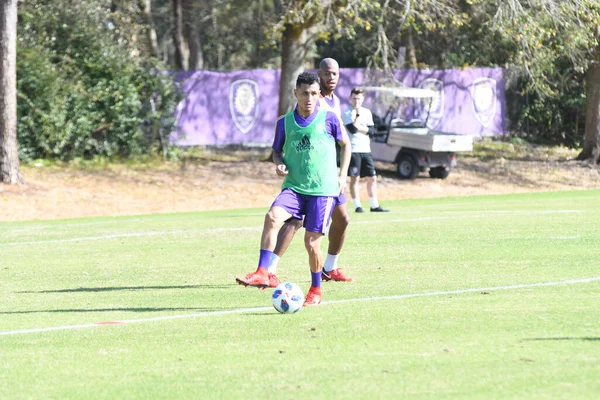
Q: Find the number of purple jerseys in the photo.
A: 2